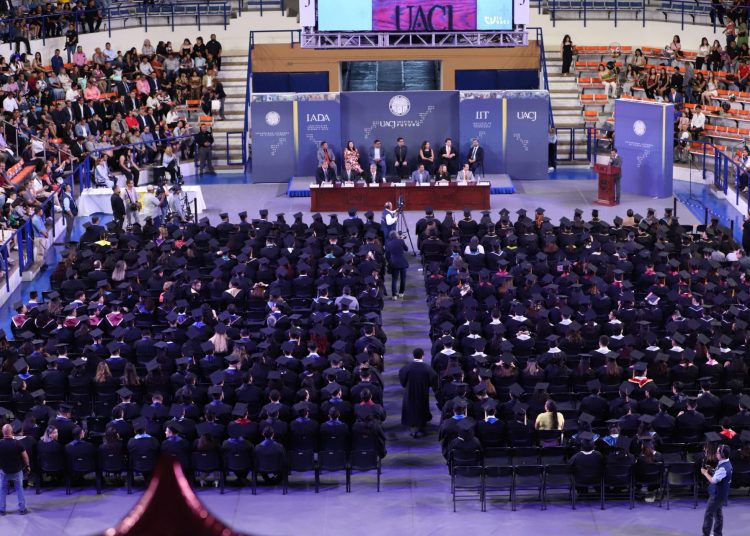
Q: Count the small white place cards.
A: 9